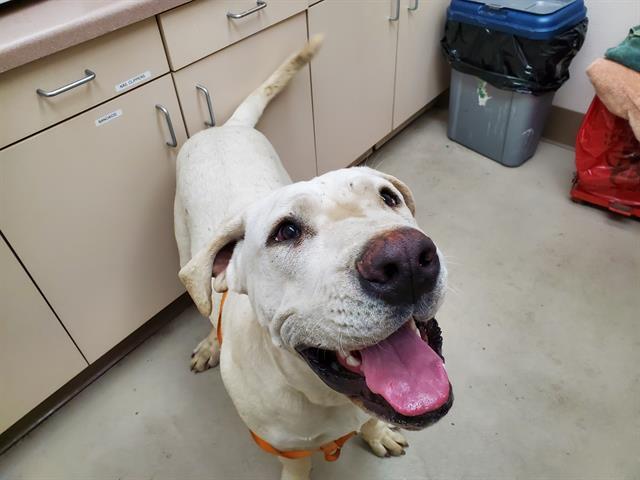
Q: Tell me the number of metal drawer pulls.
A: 6